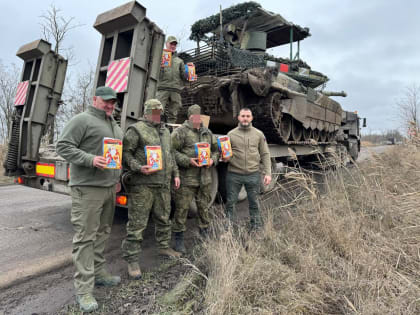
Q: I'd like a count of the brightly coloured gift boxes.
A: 6